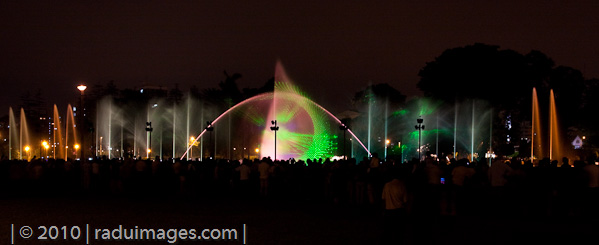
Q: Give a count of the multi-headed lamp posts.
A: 5